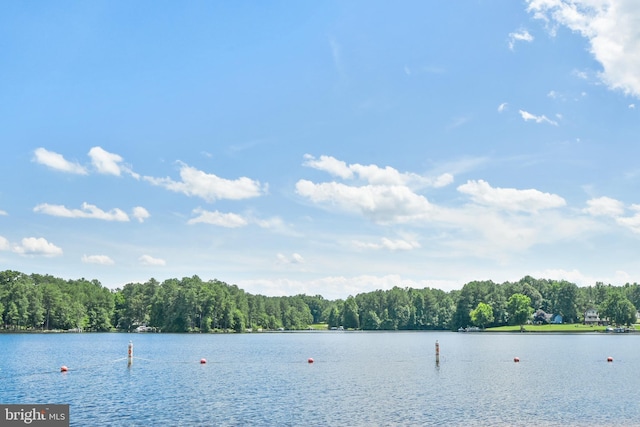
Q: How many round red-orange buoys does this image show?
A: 5